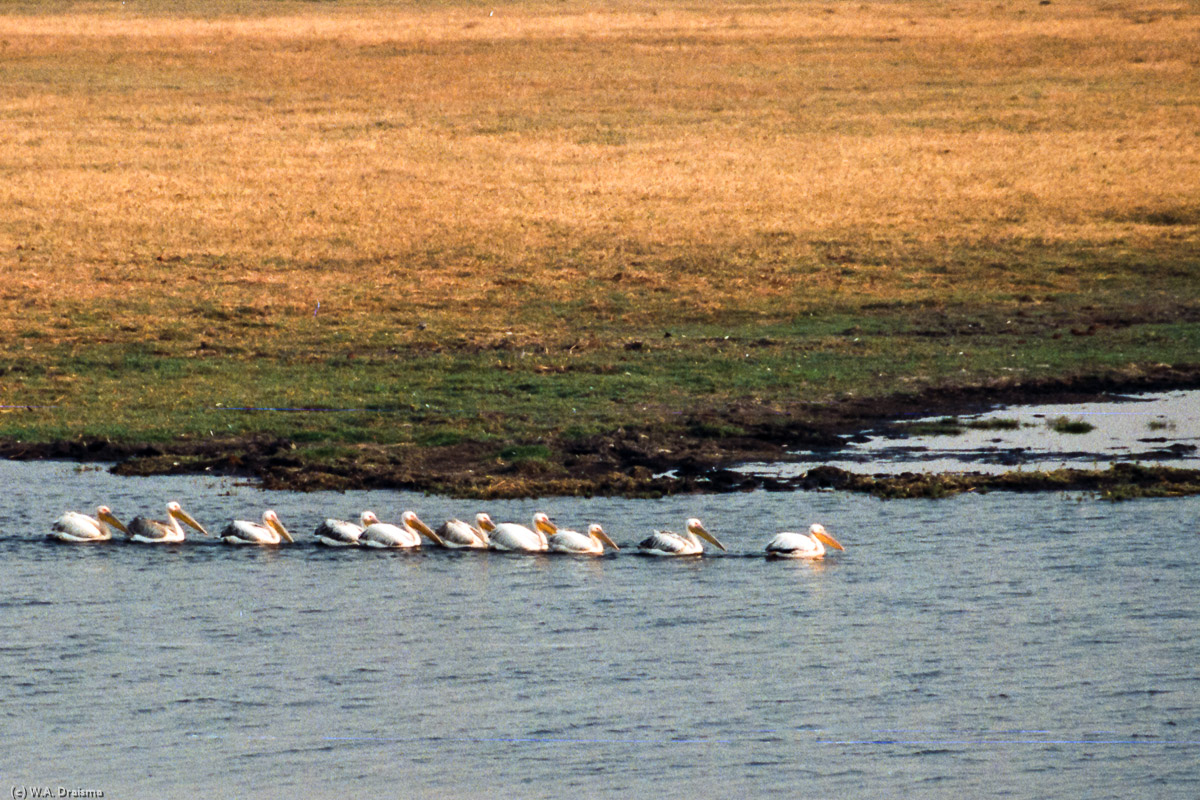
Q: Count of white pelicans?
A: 10